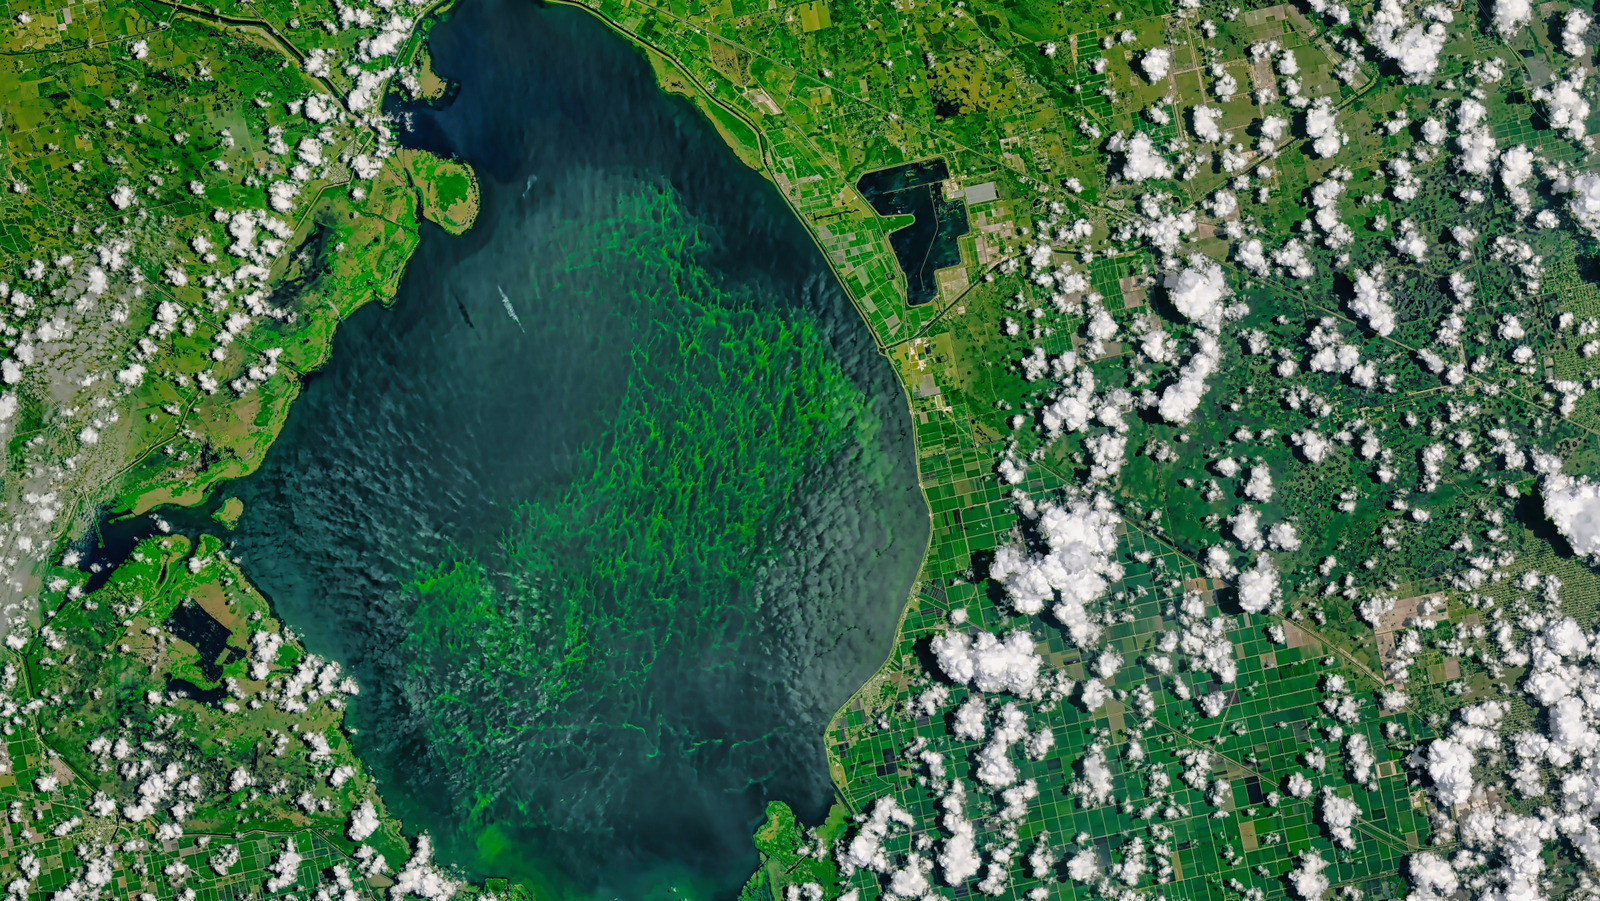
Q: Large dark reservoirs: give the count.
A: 1